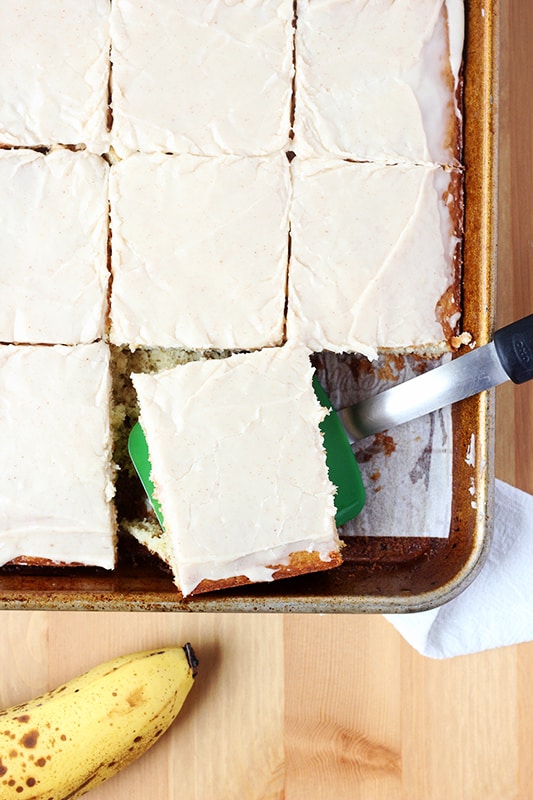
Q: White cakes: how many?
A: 8